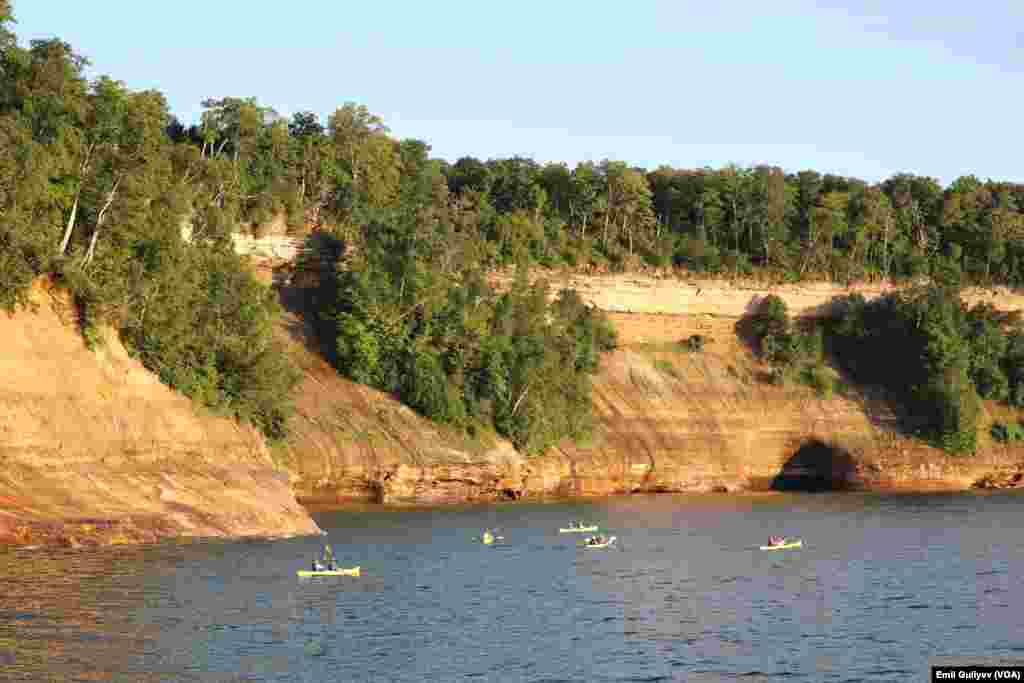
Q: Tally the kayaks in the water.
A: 5